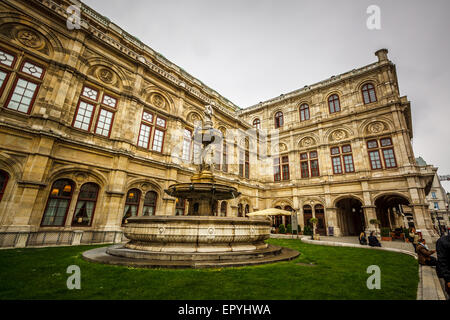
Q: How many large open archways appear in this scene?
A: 2